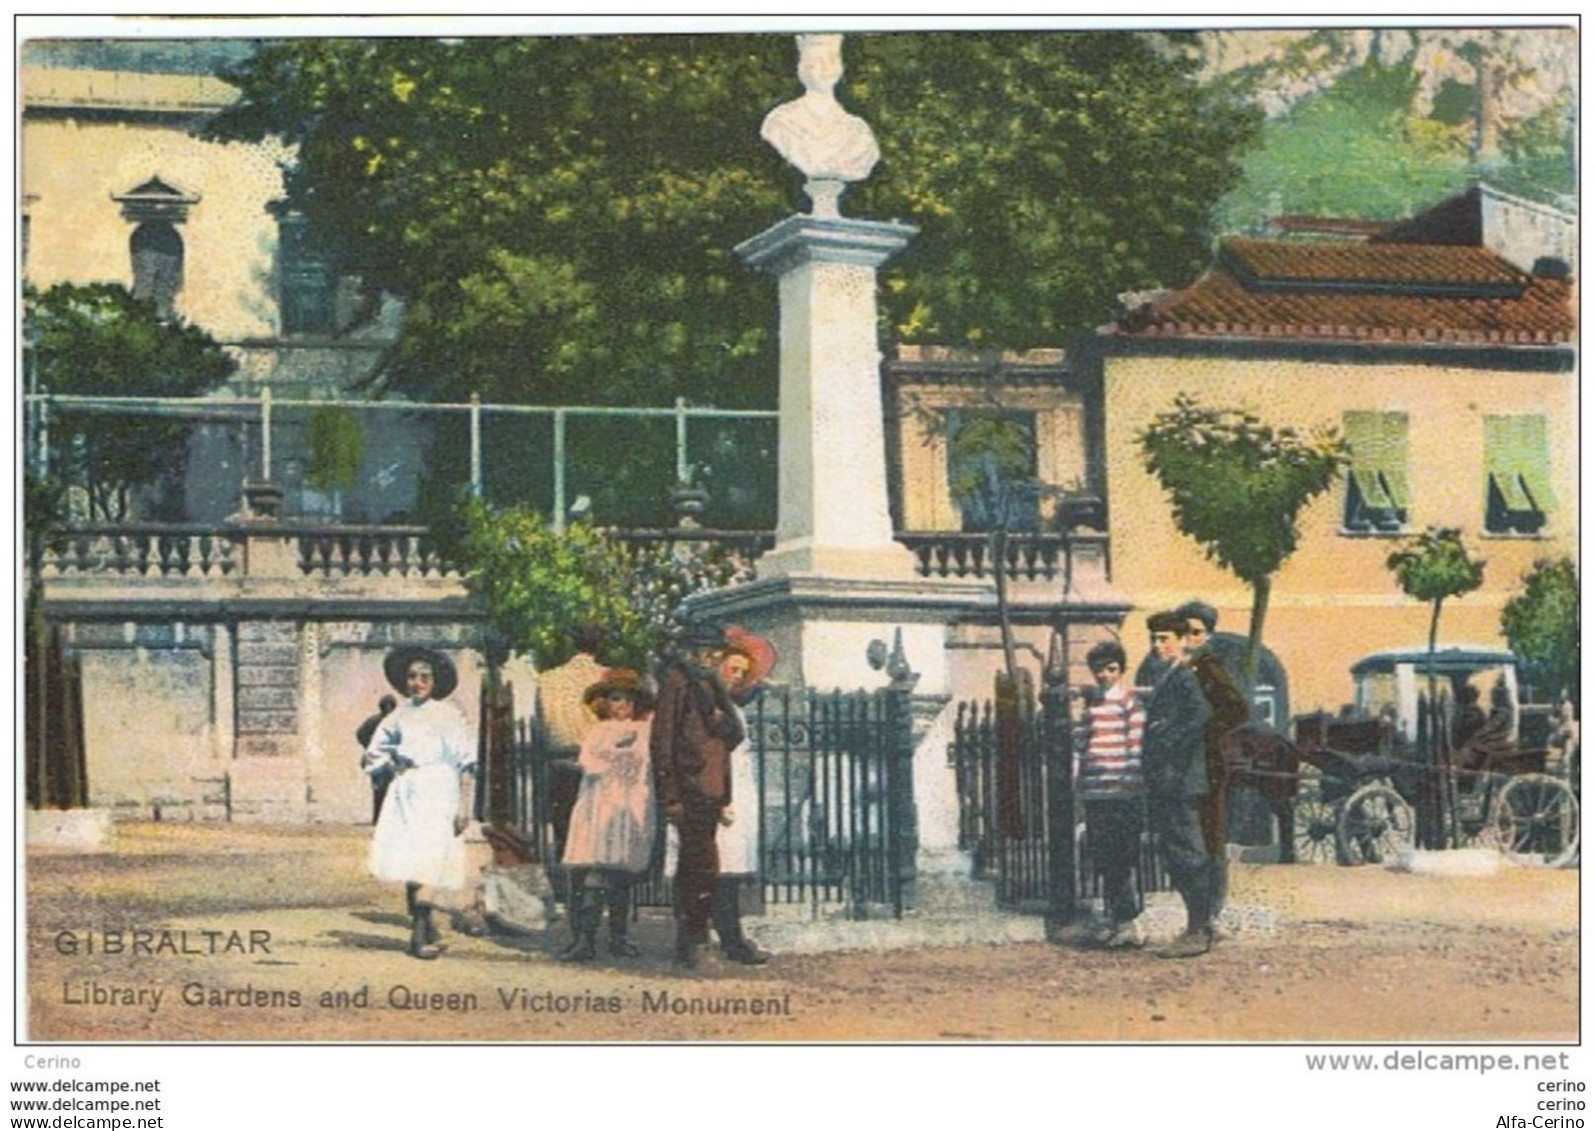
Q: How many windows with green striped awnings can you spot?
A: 2